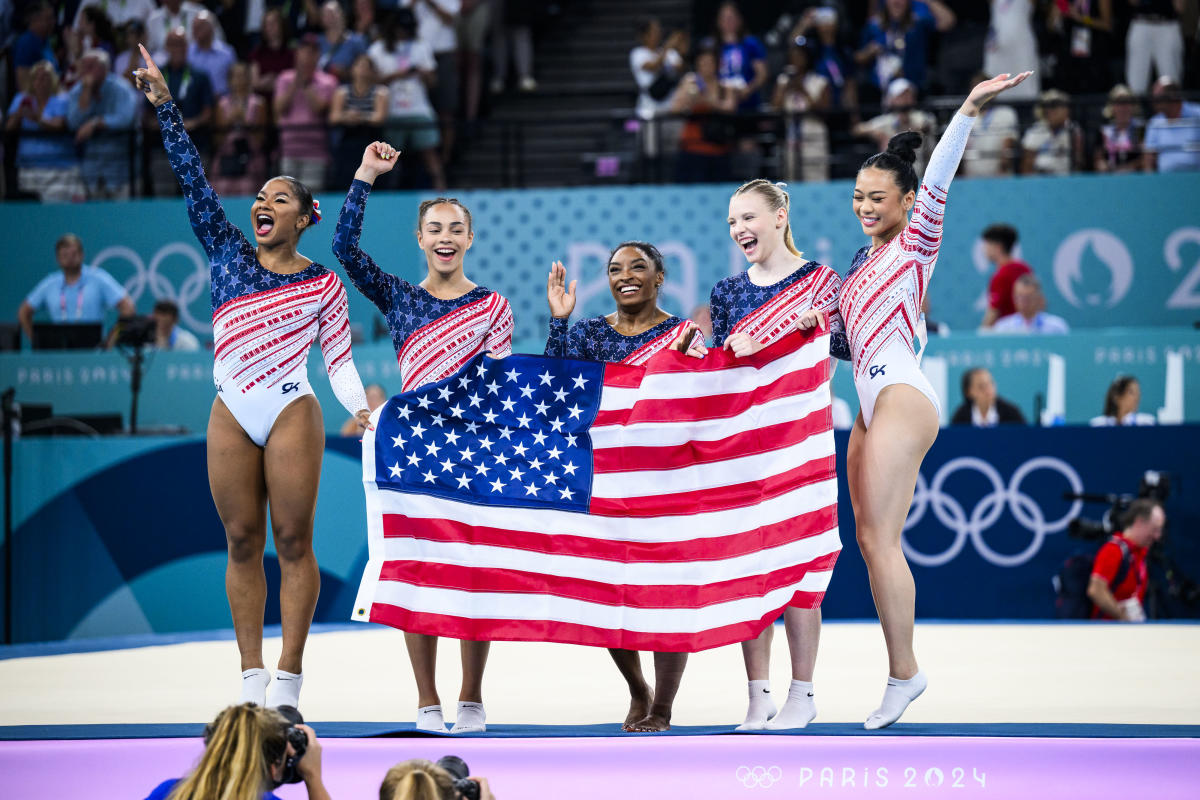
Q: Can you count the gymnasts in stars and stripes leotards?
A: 5